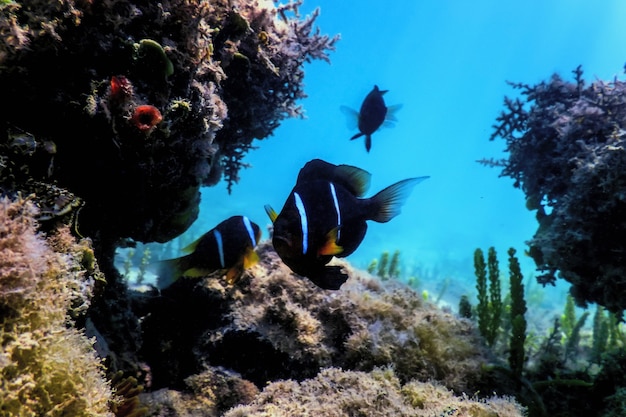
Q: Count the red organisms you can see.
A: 2